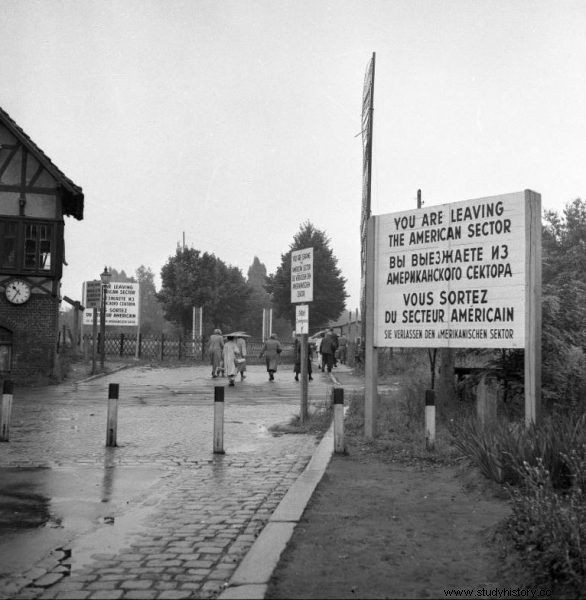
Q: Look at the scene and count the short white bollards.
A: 5